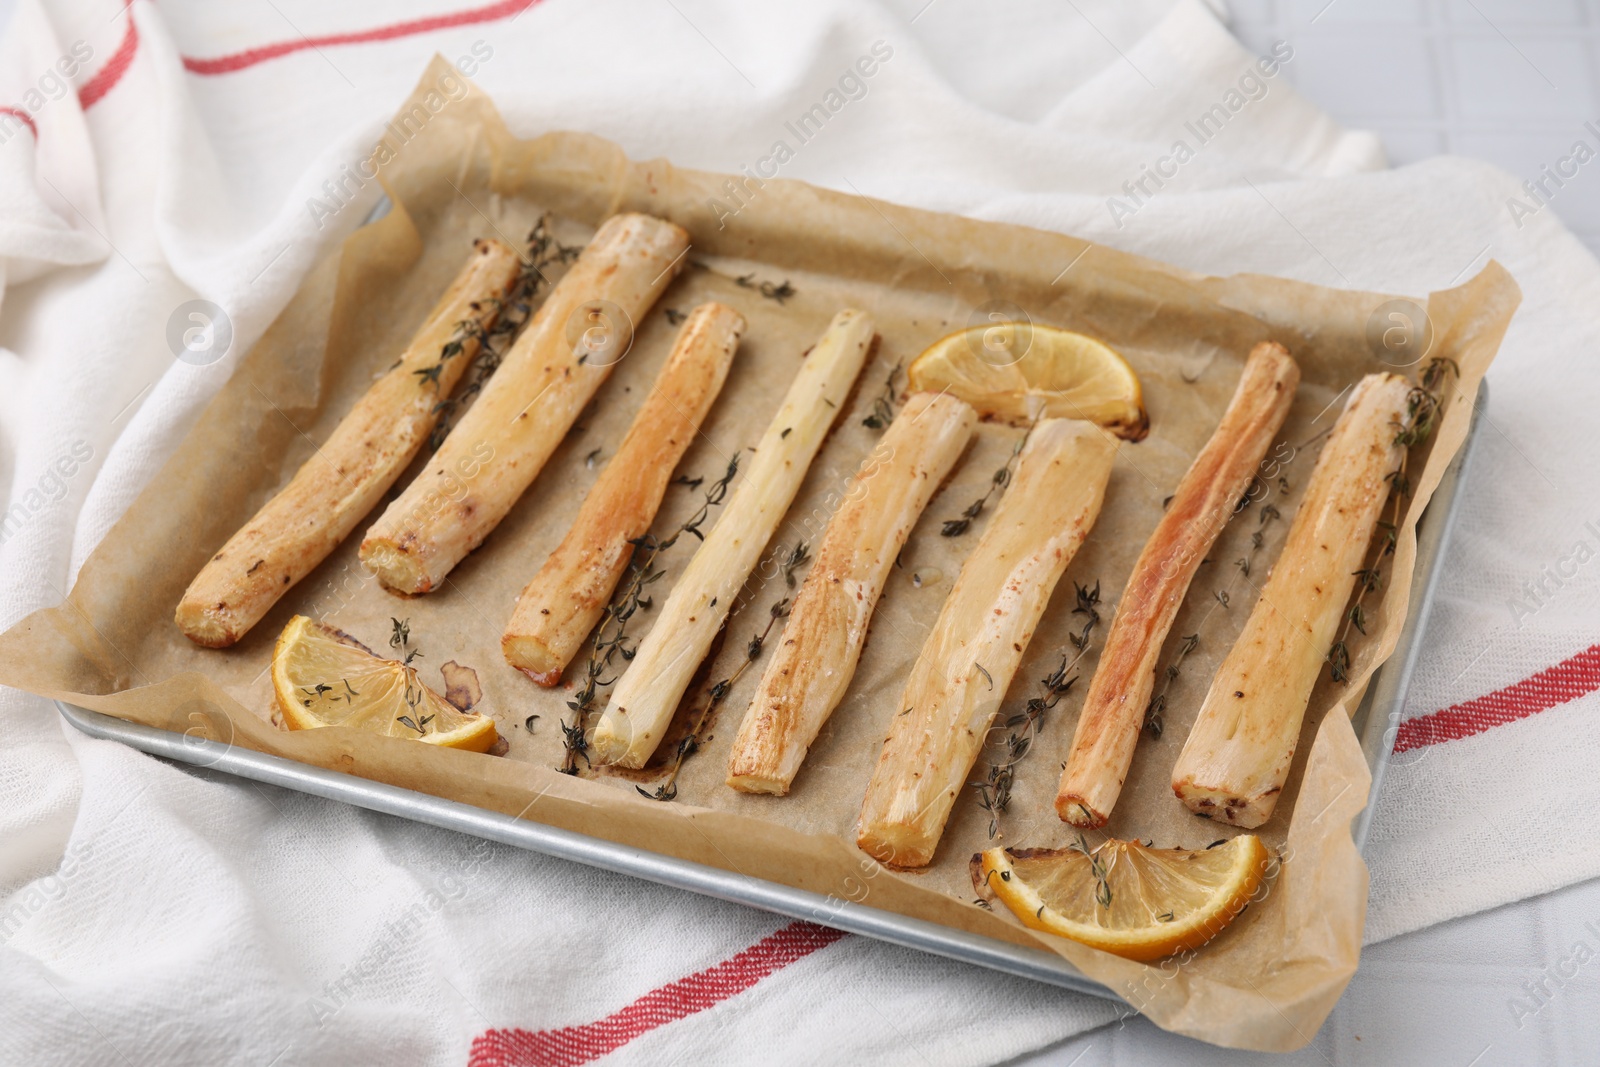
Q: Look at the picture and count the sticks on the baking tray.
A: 8